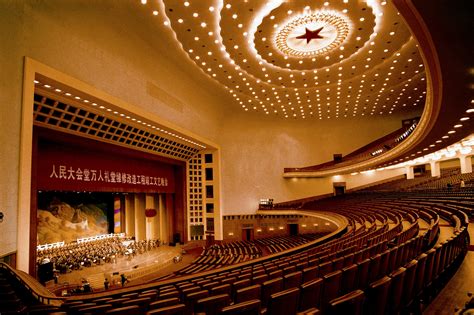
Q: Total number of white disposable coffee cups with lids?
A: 0